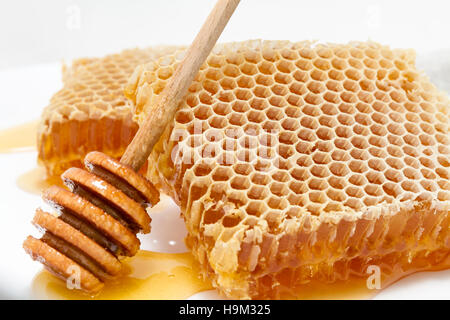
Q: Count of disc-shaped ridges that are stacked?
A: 5